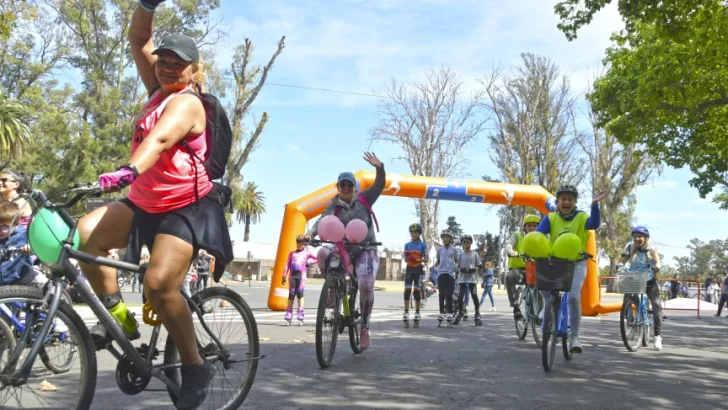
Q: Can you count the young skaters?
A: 4